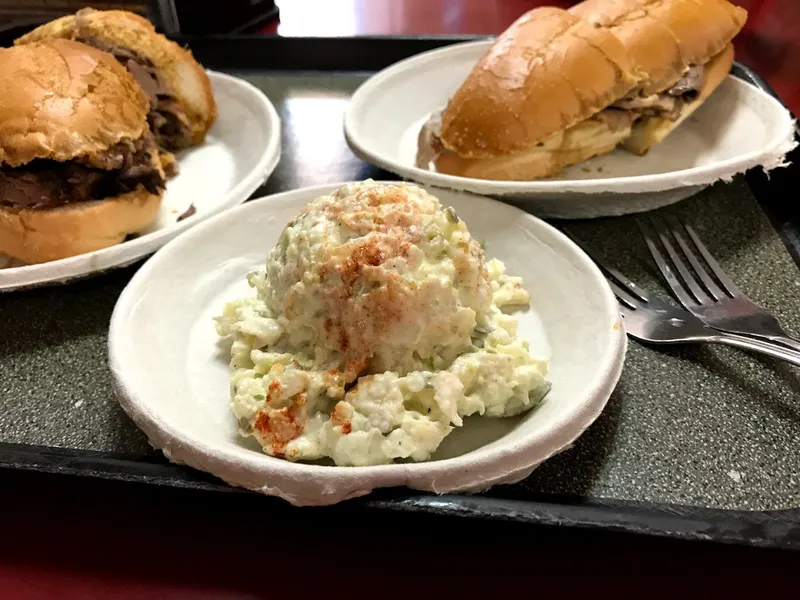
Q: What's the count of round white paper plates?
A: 3